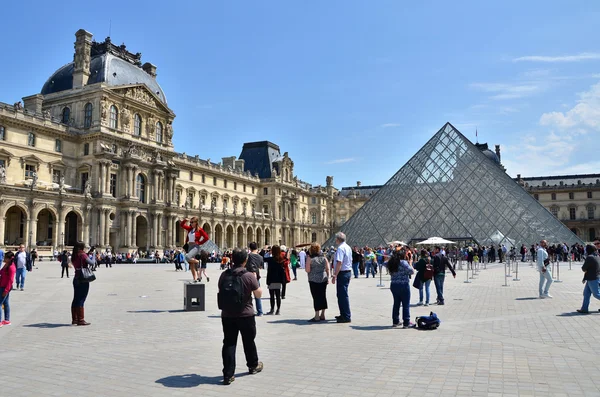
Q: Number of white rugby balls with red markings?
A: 0